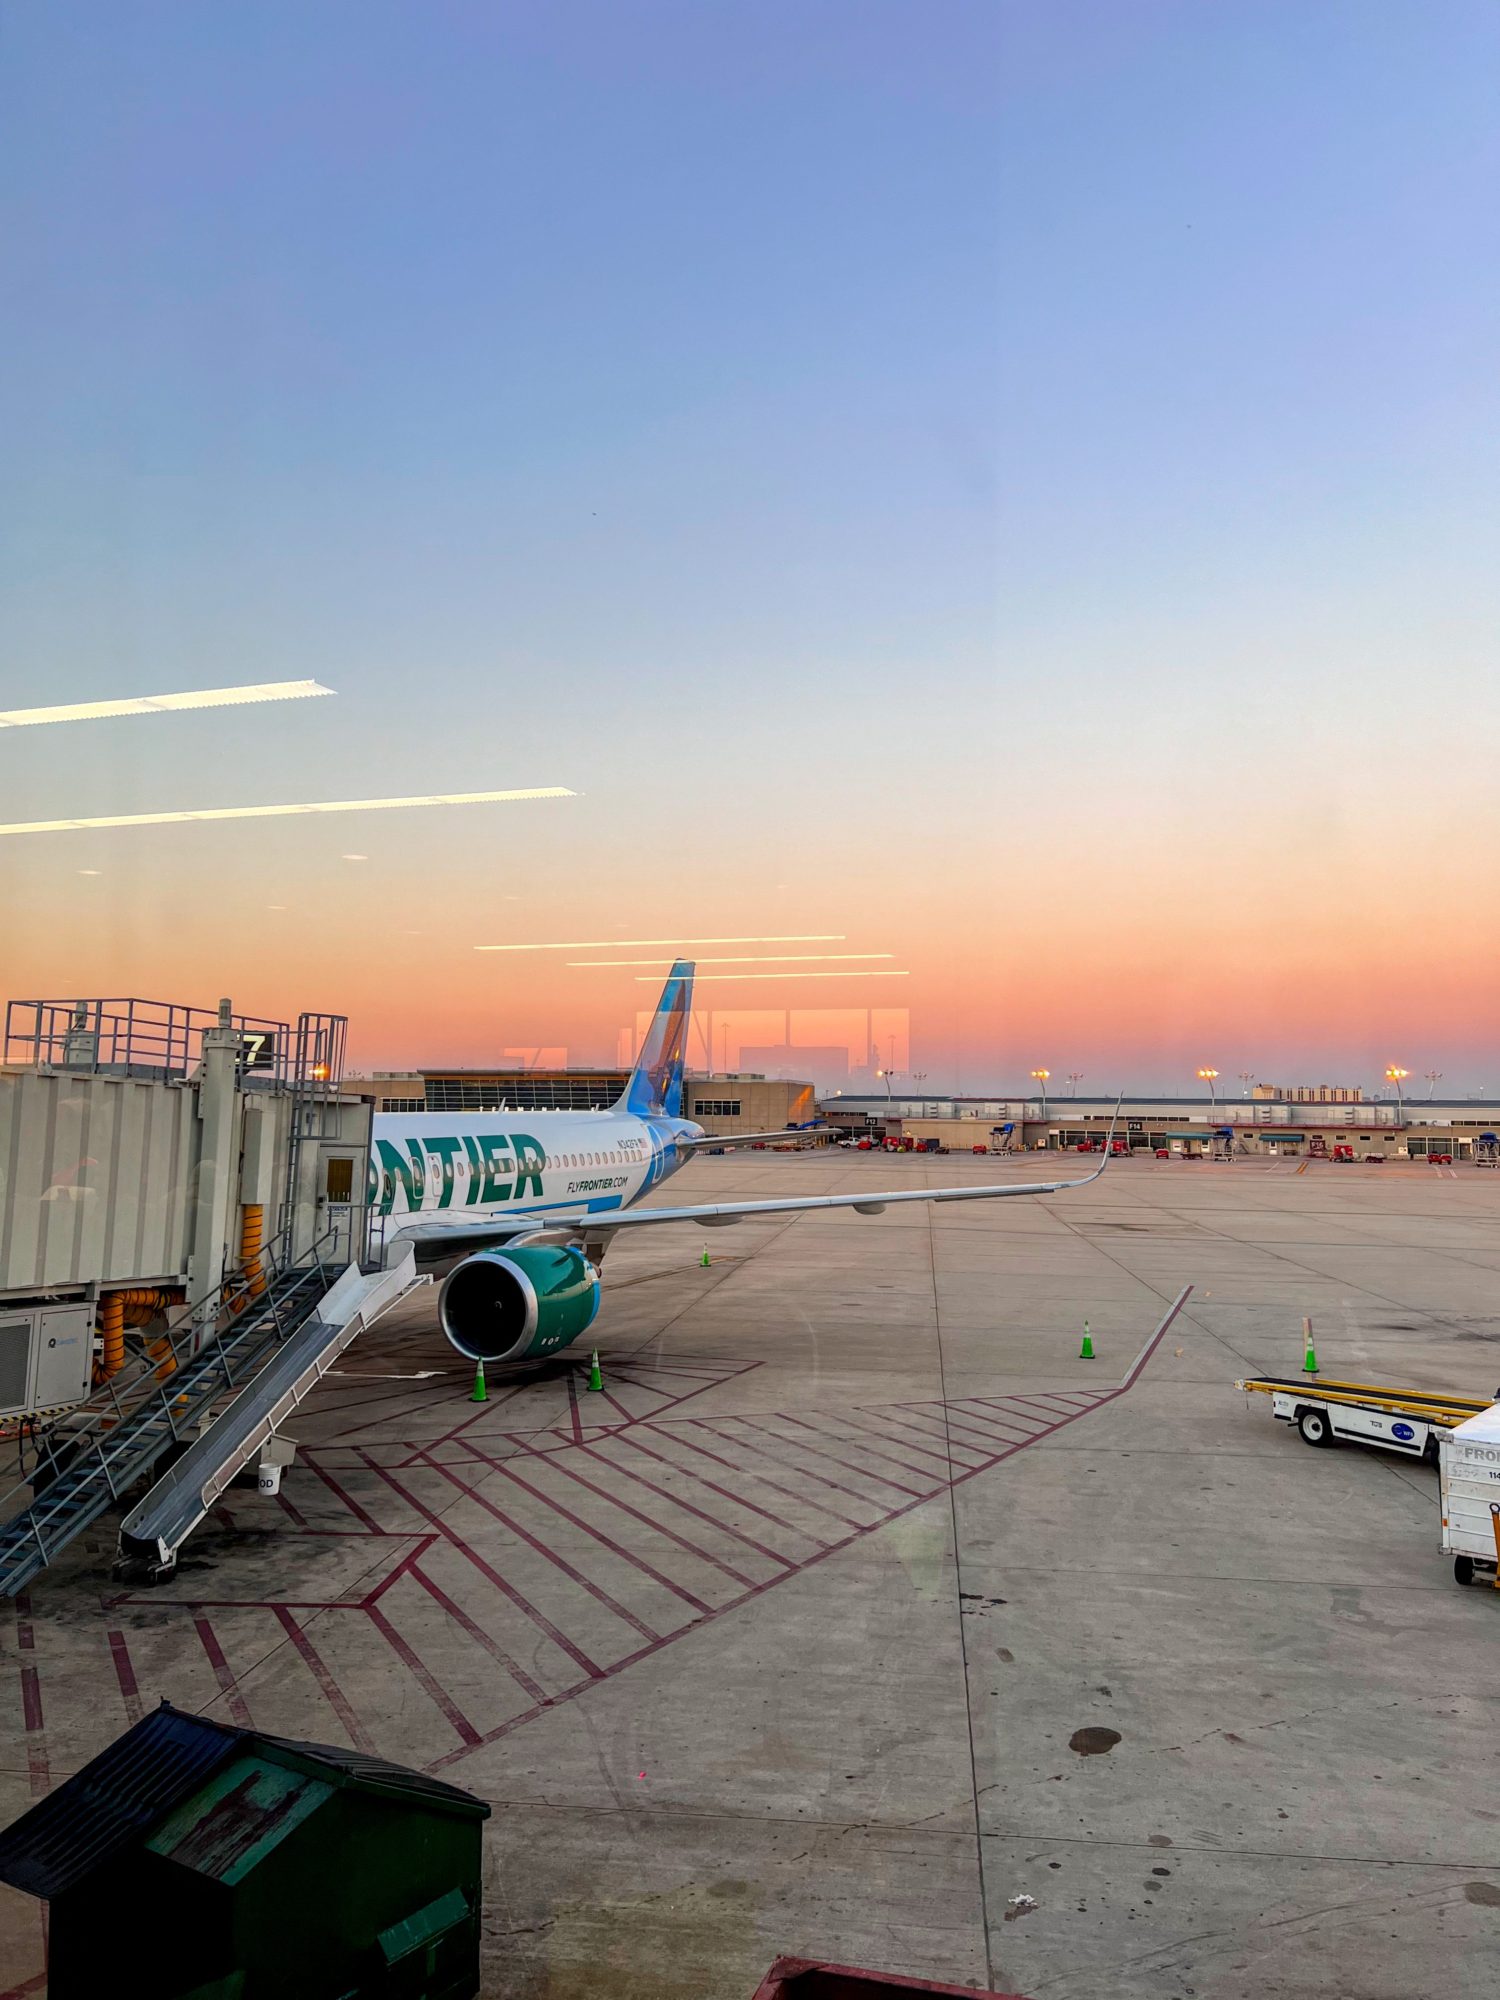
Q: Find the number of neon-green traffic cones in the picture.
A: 5